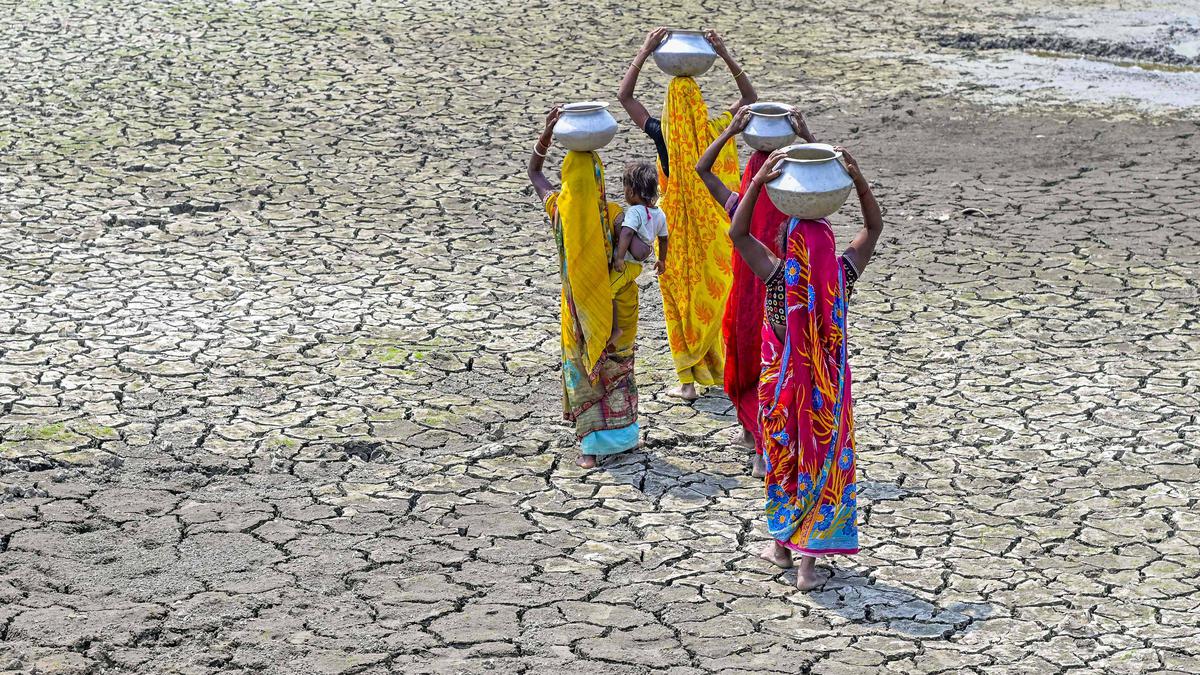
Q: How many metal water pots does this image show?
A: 4